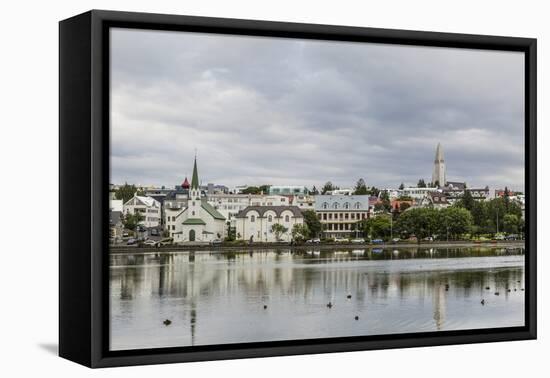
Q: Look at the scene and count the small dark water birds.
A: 13